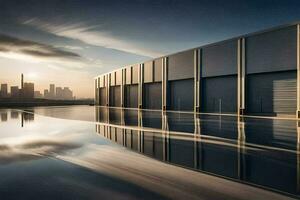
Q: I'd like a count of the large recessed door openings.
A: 7